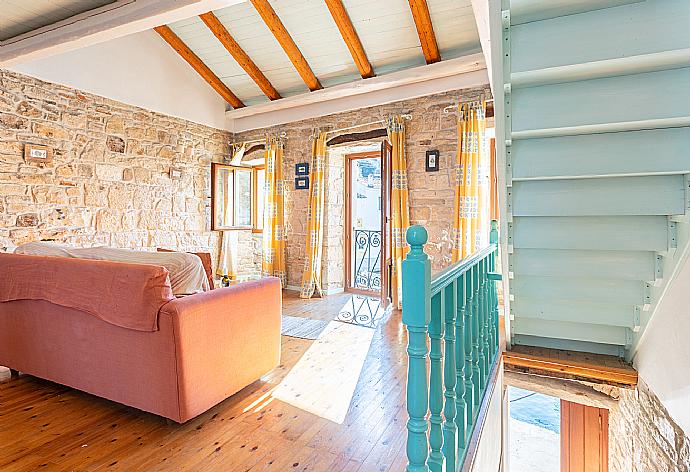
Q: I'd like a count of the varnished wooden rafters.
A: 5